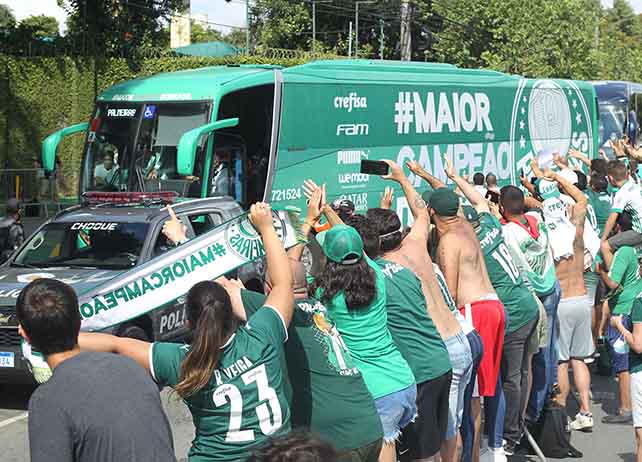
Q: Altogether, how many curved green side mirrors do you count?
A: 2